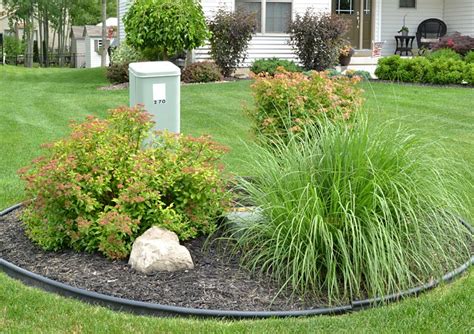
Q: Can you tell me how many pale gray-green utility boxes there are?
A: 1